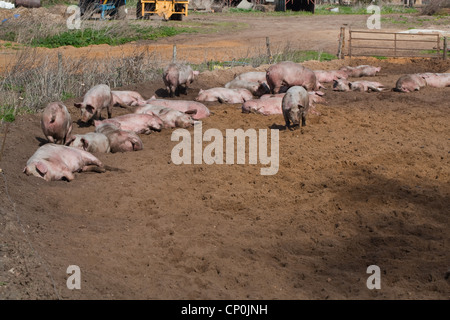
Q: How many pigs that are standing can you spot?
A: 5